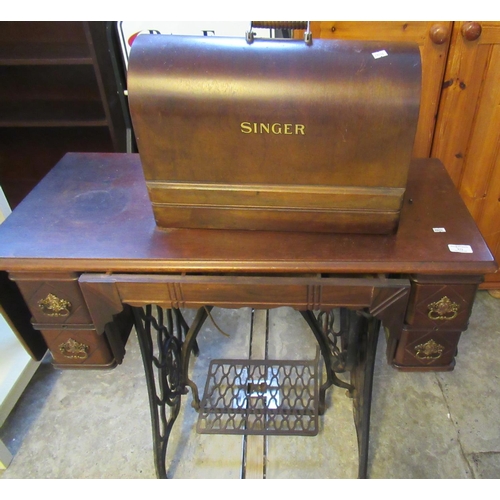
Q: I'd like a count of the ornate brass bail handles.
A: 4